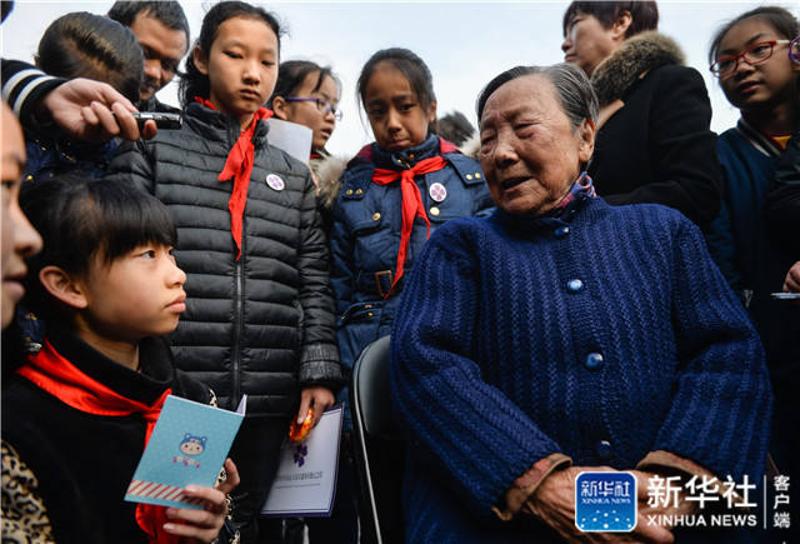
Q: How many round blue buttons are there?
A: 4